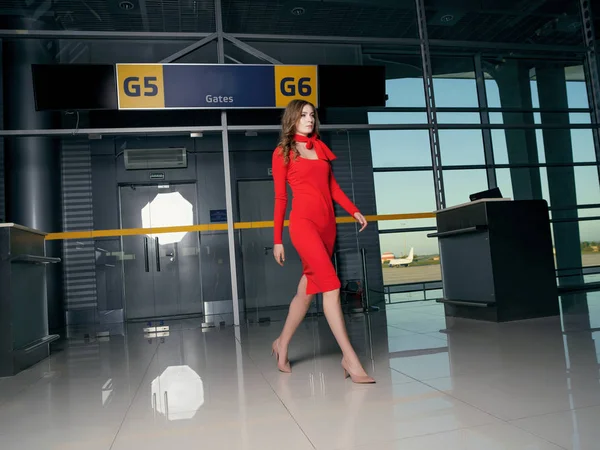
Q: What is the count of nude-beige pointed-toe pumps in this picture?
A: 2